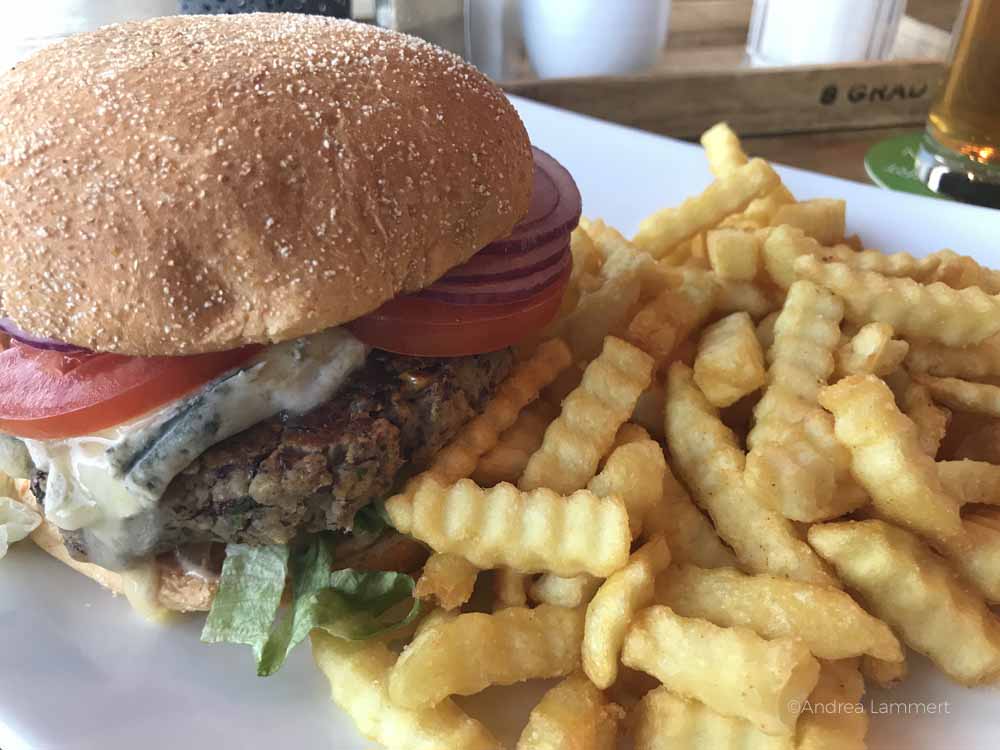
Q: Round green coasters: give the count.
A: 1